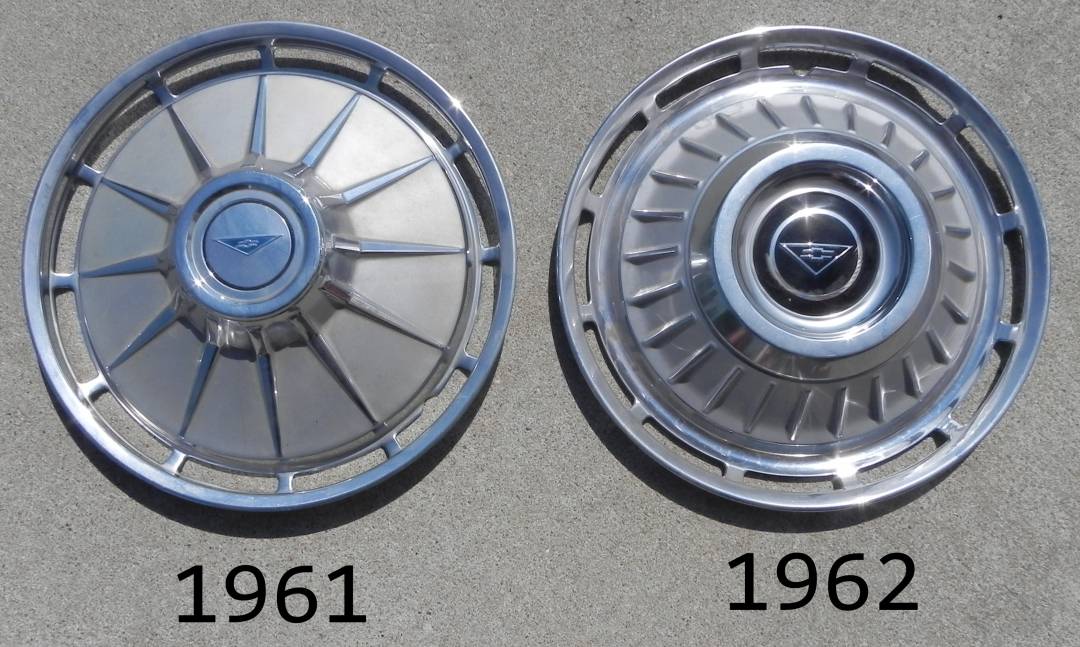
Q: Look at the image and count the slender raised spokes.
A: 12